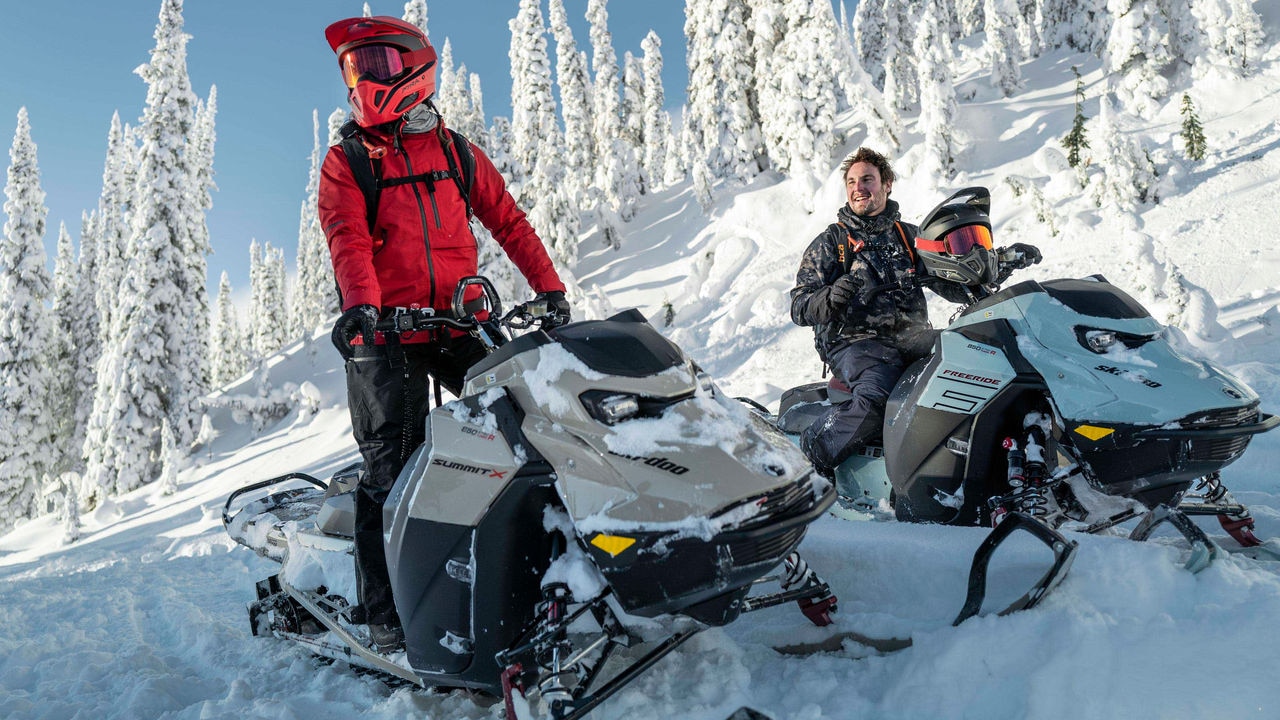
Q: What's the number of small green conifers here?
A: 2